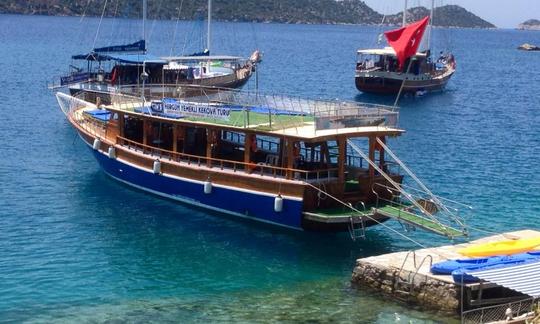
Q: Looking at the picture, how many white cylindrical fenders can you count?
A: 5